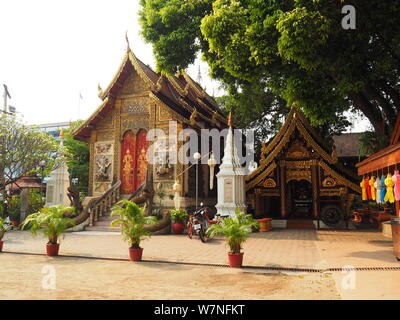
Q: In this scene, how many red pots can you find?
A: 5